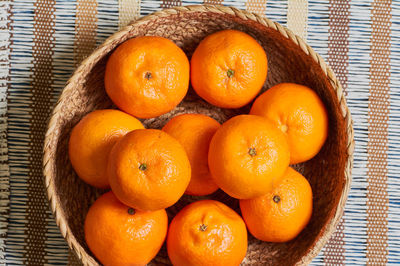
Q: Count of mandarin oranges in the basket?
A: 10